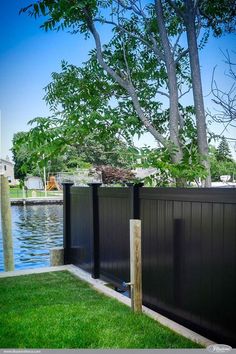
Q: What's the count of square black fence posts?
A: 3